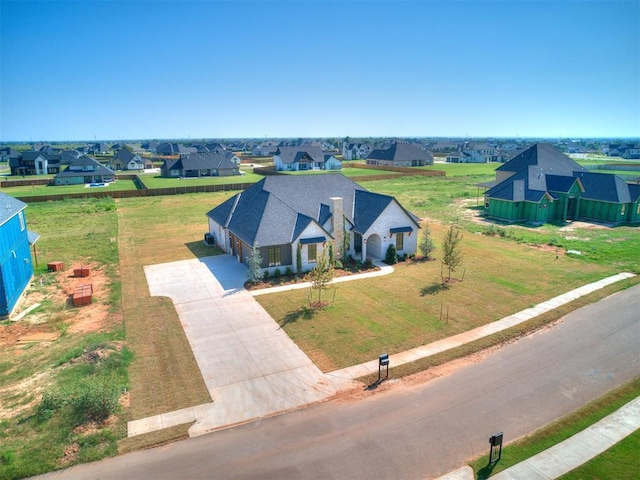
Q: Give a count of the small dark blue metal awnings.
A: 2